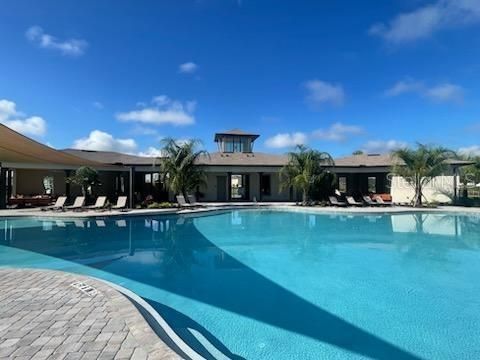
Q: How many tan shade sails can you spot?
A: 1